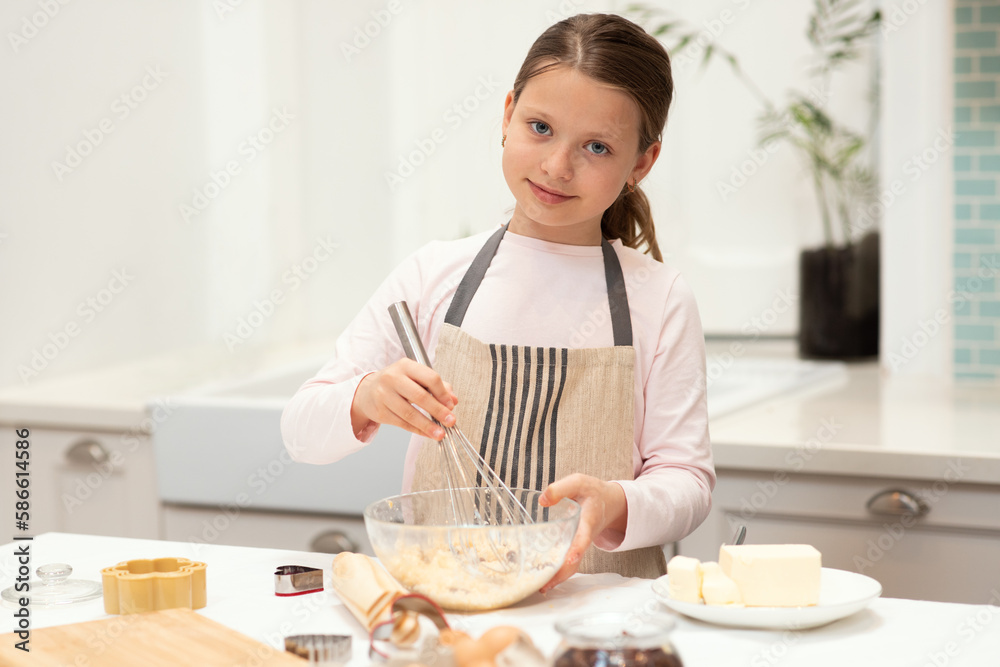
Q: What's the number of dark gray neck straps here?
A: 2